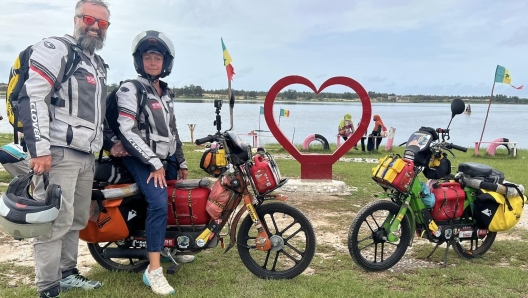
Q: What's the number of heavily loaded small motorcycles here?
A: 2